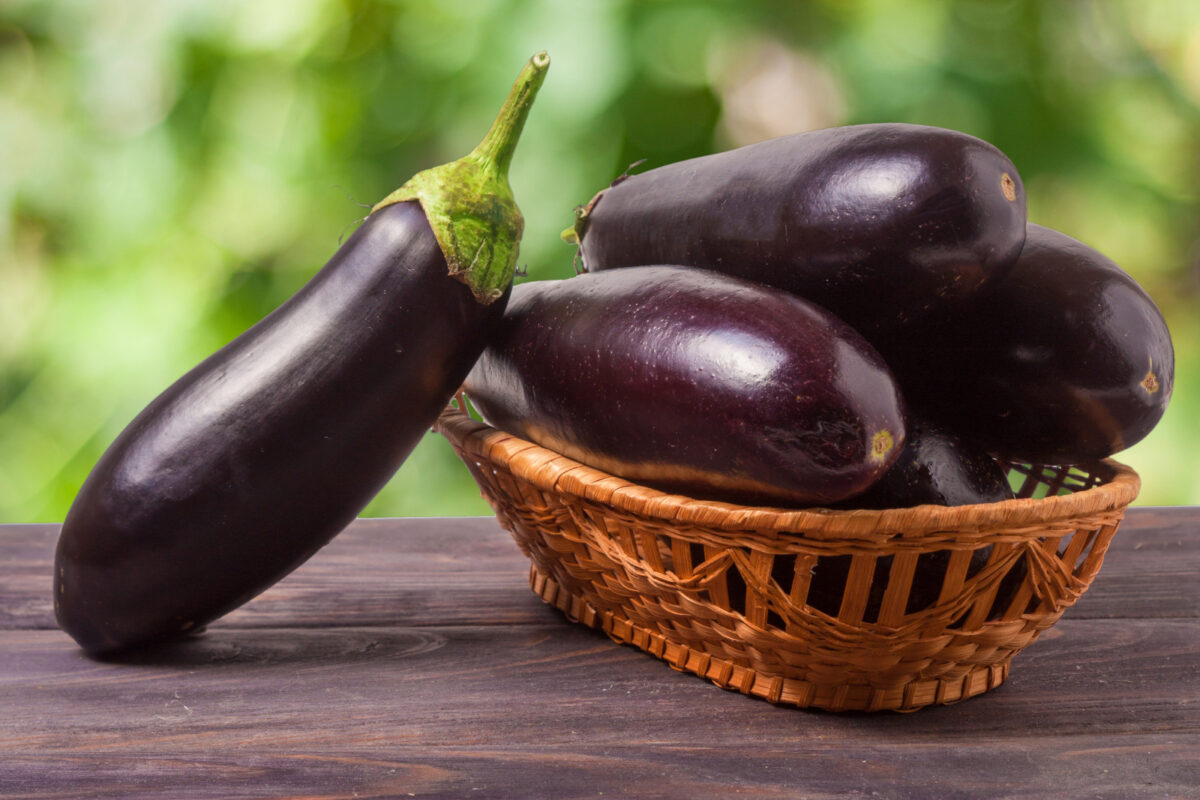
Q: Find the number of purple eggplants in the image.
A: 5